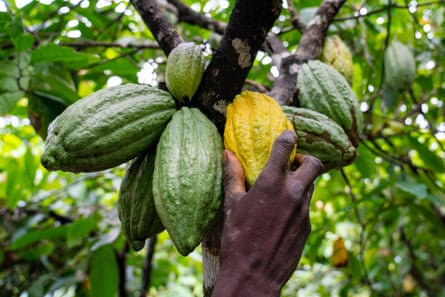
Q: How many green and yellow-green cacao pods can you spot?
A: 8